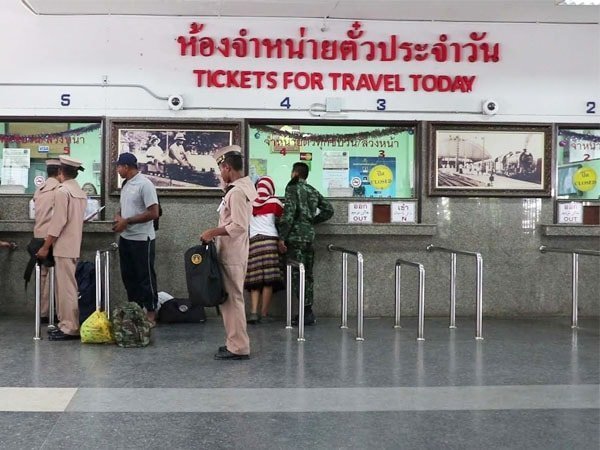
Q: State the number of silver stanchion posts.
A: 13